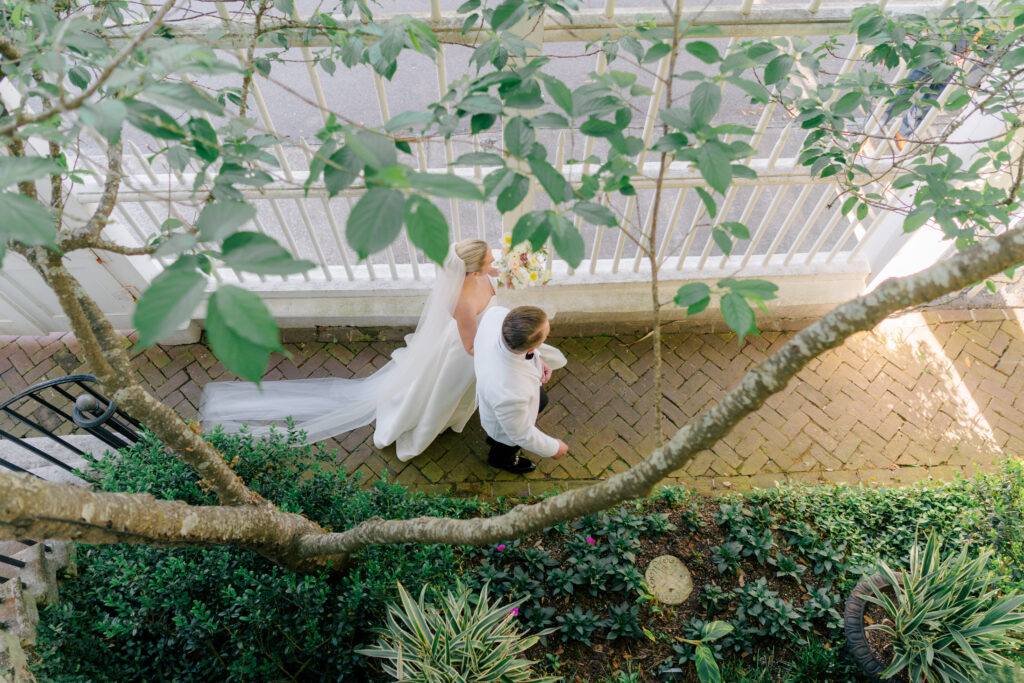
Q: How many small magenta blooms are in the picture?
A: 3